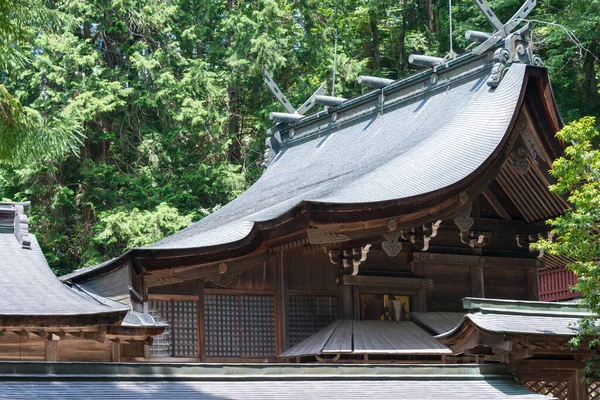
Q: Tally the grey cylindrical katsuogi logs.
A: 5